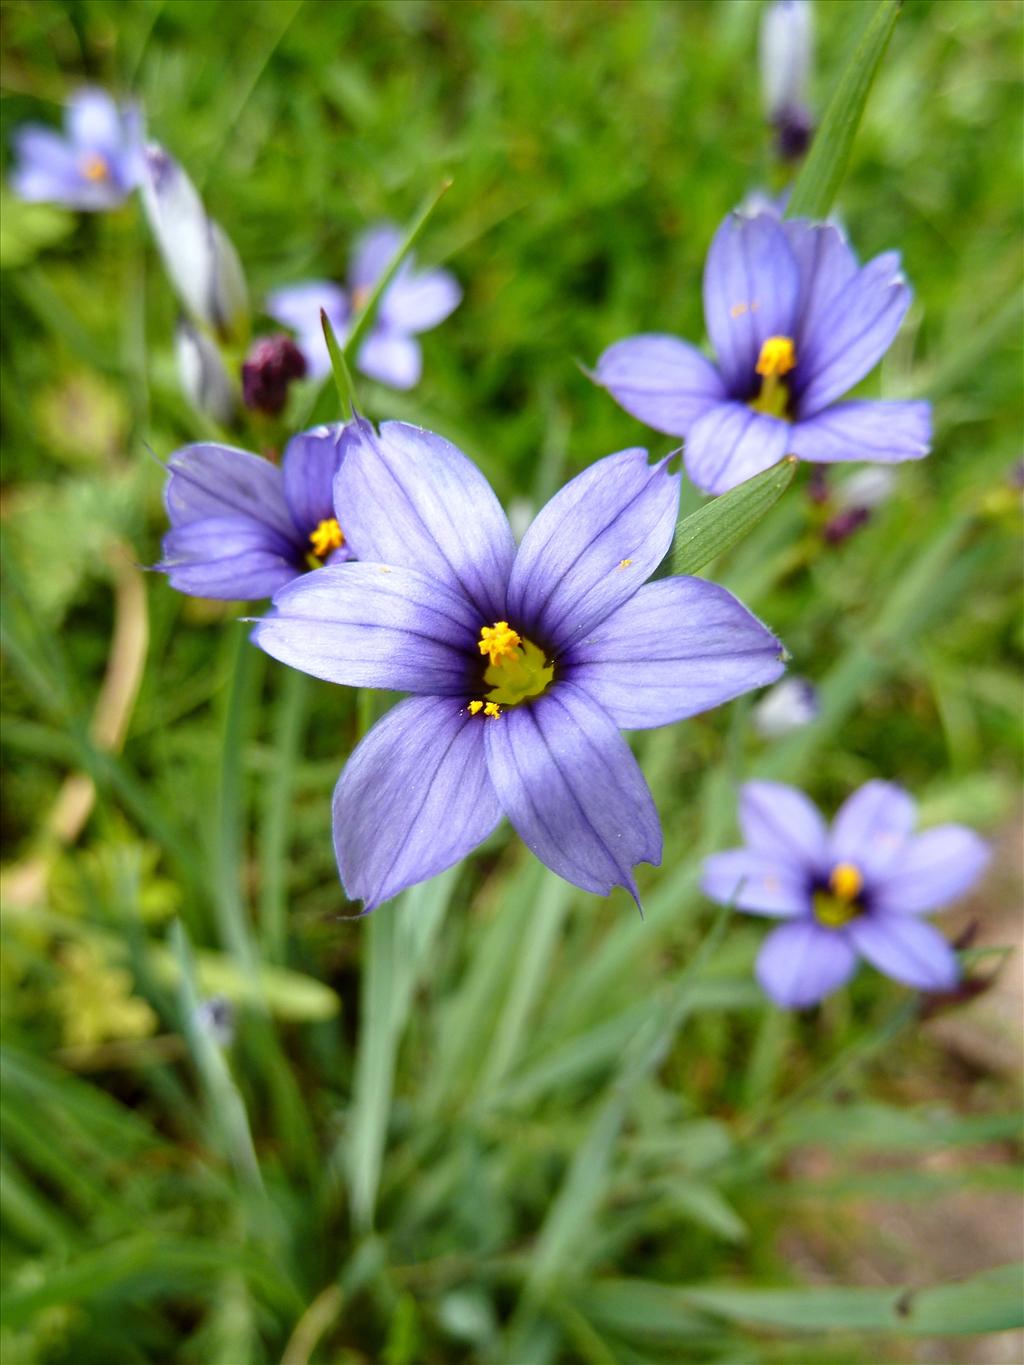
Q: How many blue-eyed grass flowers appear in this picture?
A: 6